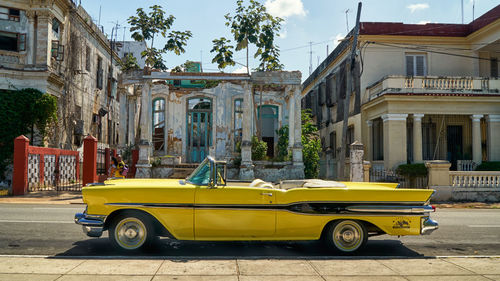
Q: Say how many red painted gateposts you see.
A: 2